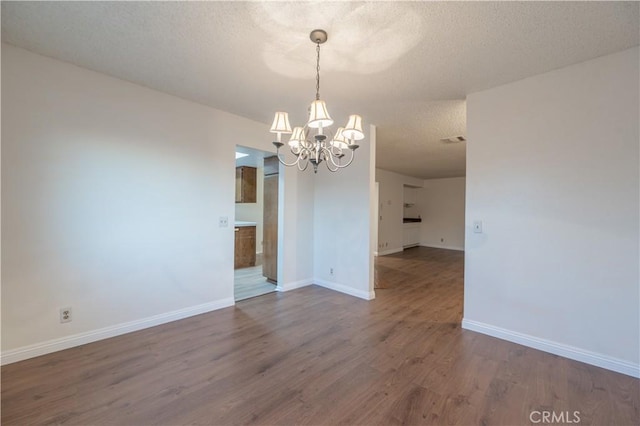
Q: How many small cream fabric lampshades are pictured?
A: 5